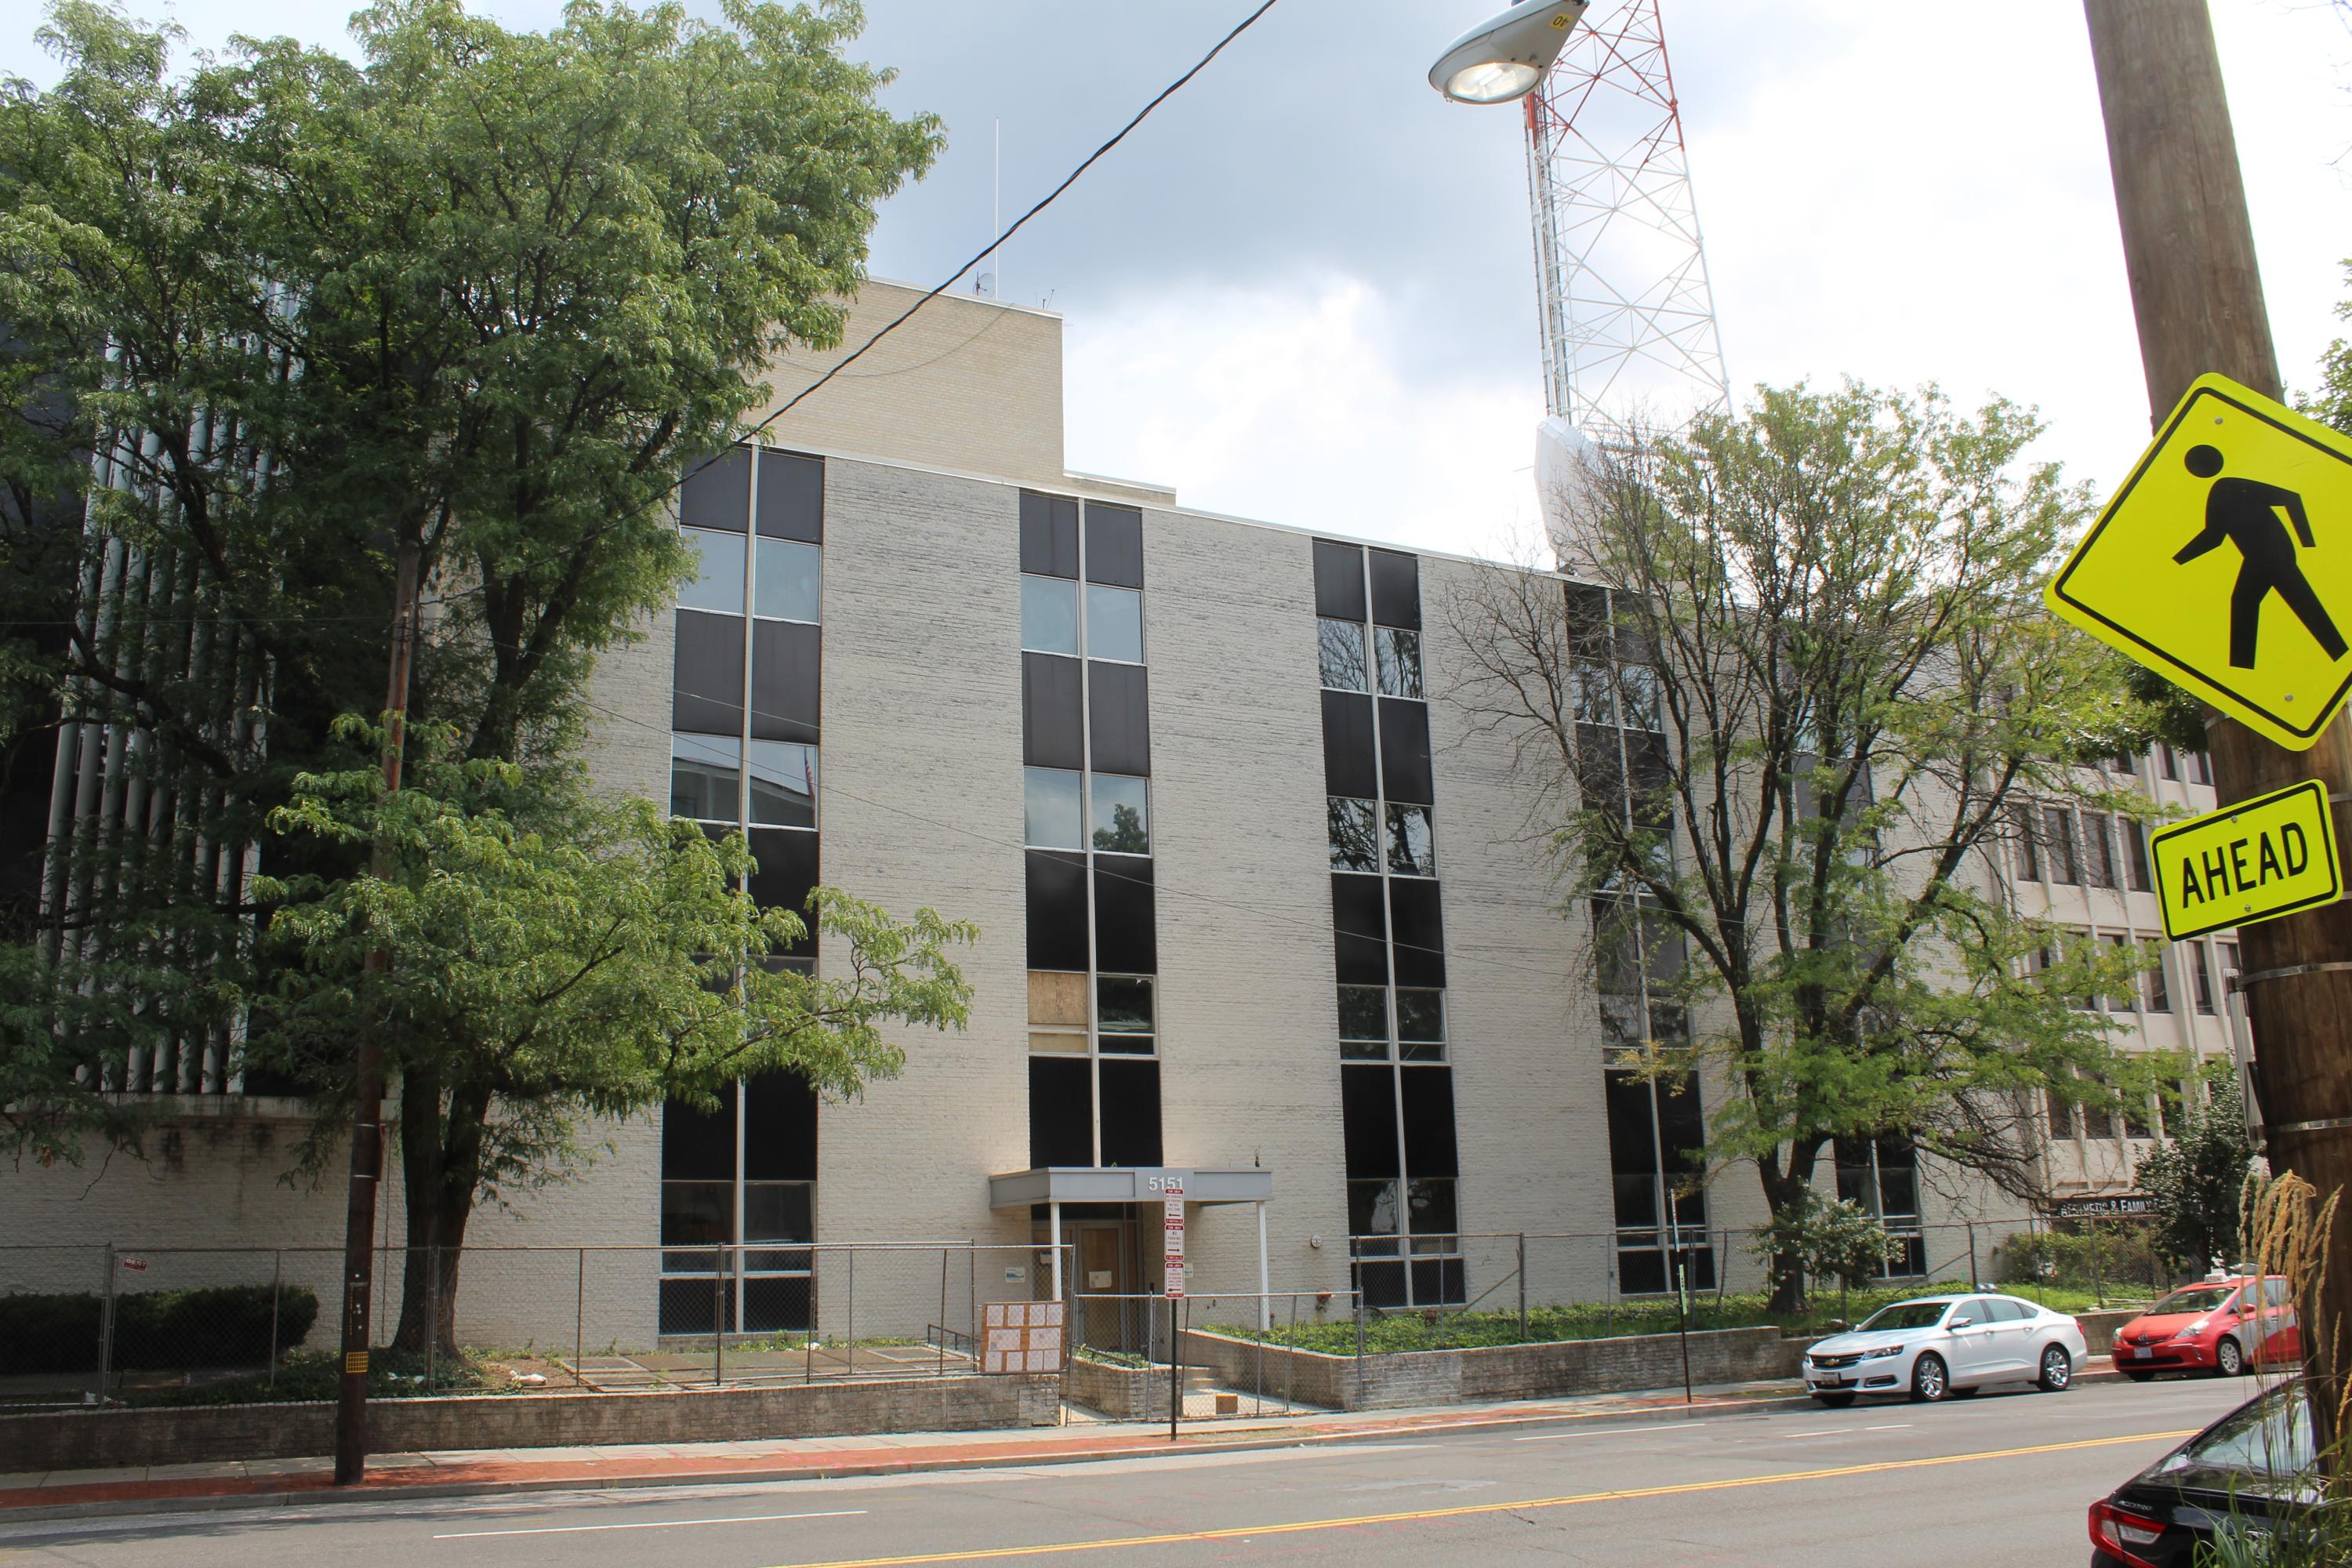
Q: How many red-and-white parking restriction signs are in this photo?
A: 3